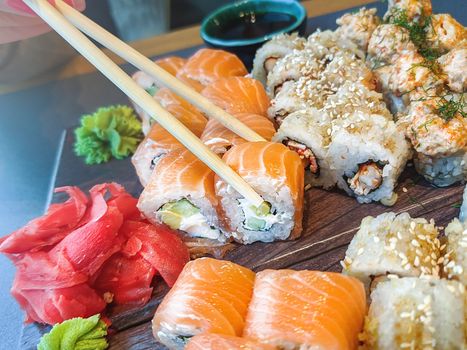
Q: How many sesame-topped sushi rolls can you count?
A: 11